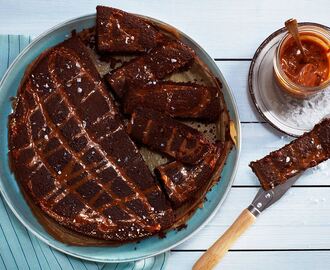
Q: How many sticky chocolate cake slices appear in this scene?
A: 6